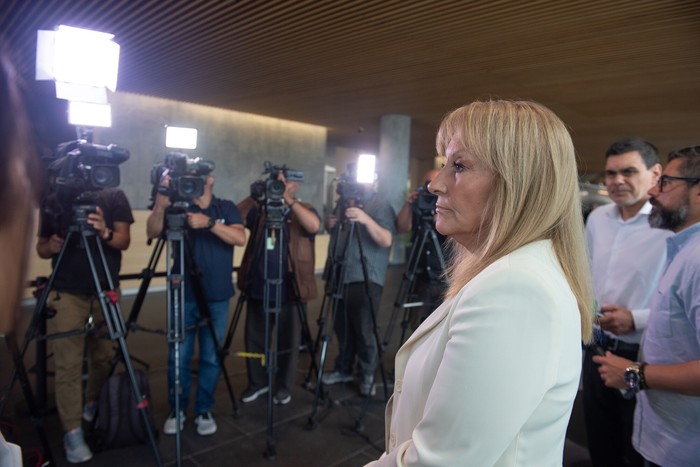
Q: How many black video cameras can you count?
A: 5